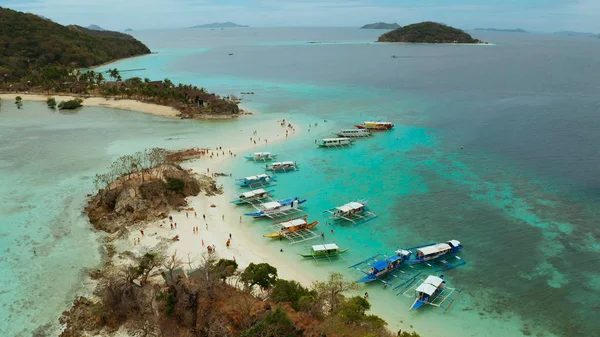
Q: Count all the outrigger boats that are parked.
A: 14